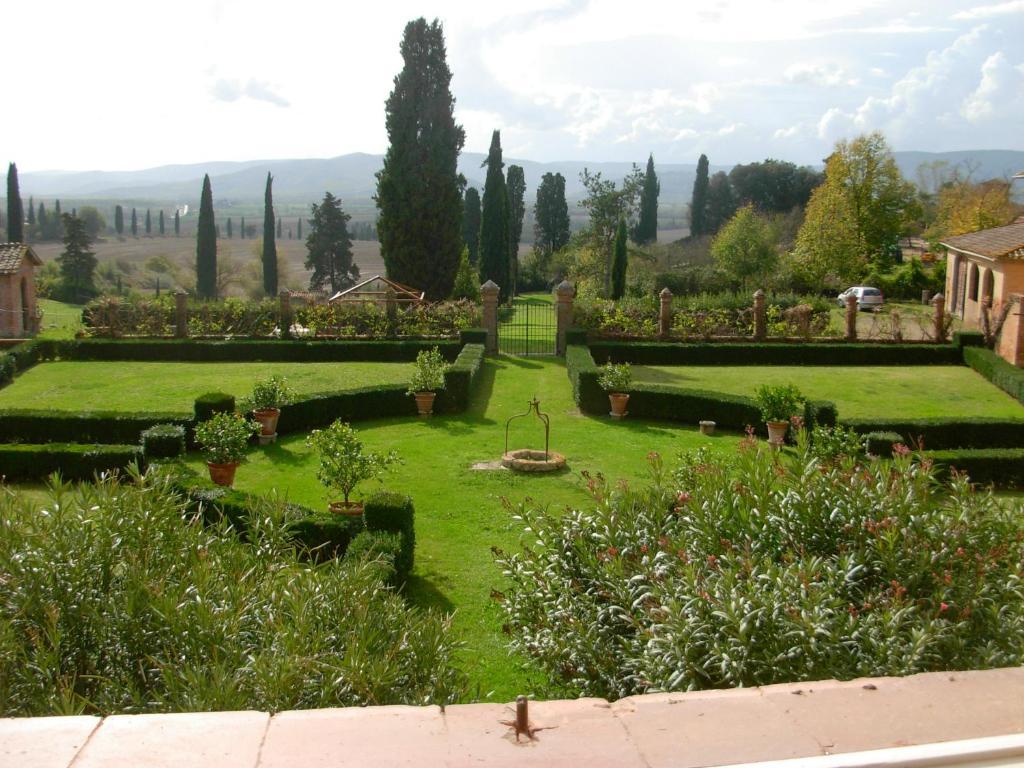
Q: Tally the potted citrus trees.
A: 6